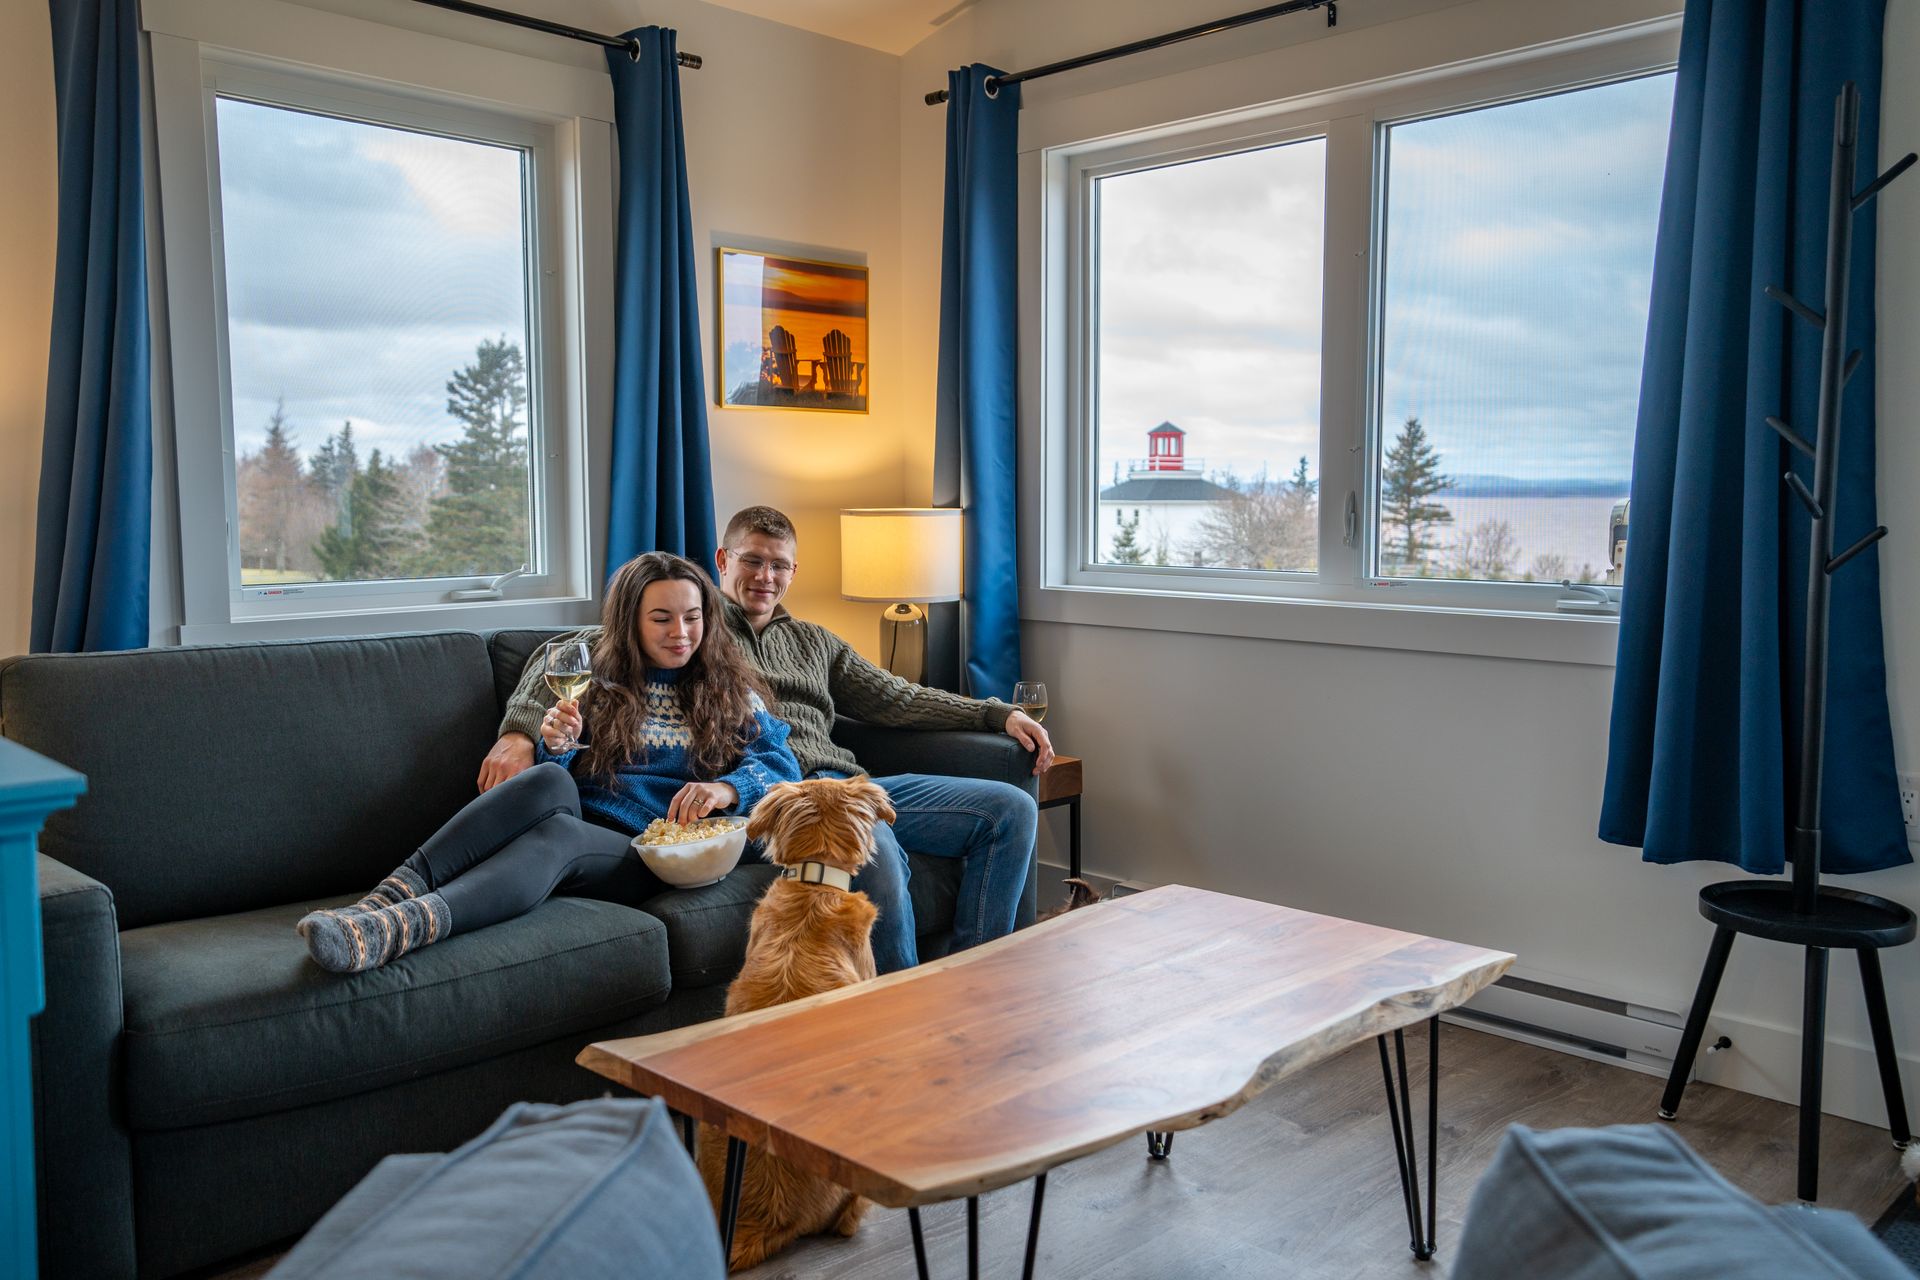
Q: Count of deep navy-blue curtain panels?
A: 4